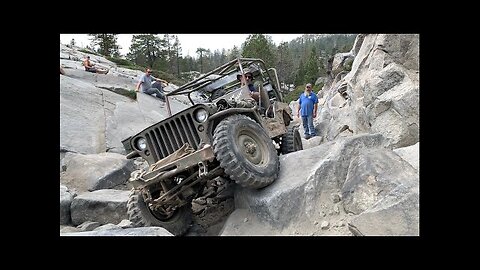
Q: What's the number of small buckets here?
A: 0